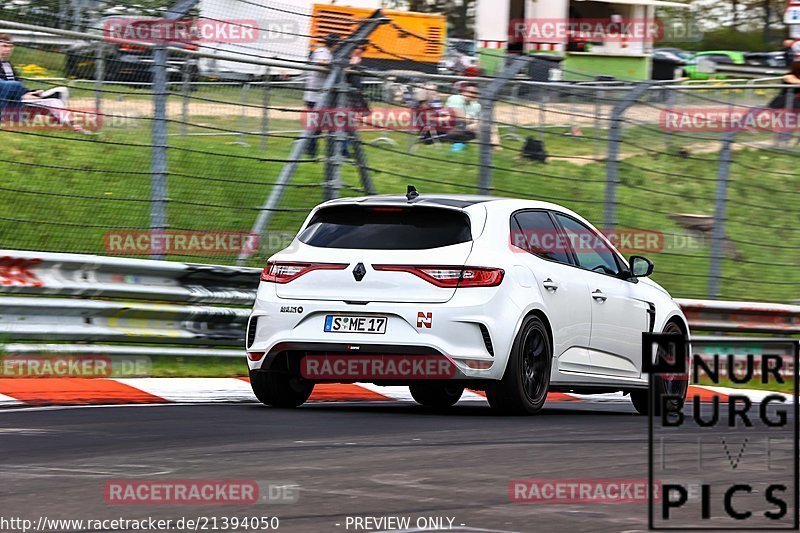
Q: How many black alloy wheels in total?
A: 2